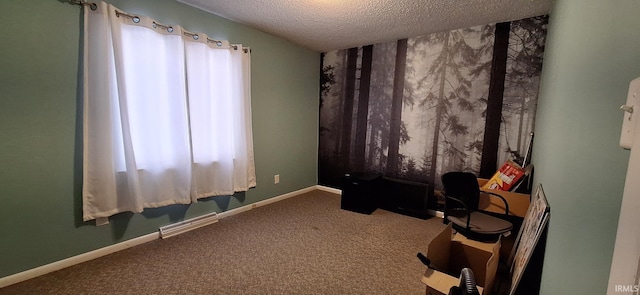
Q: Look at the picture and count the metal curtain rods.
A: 1